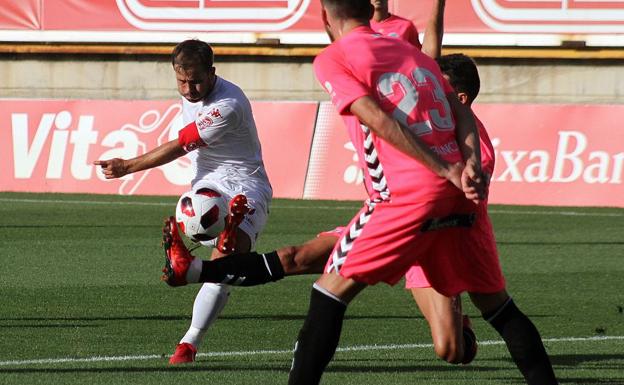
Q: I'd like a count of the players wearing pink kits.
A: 3